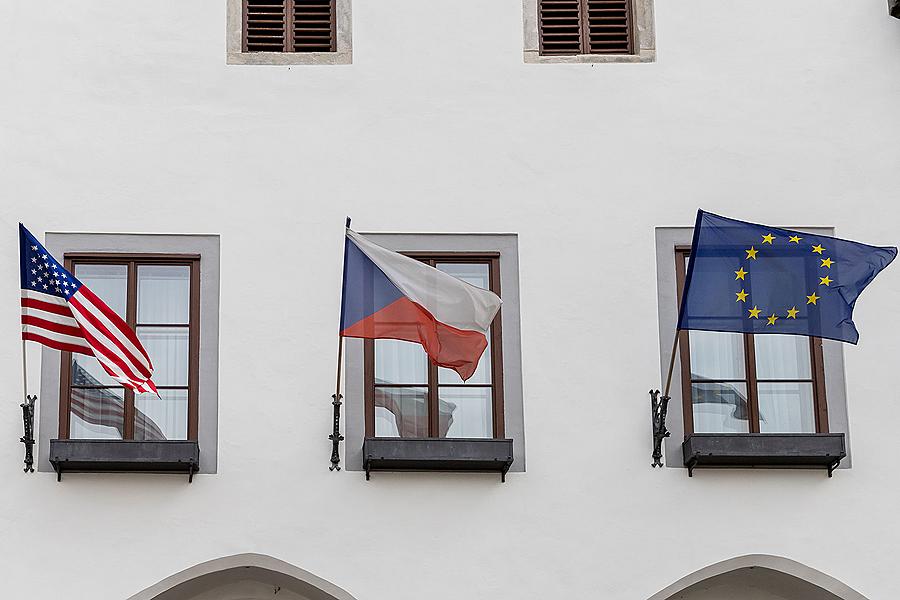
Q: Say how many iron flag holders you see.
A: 3